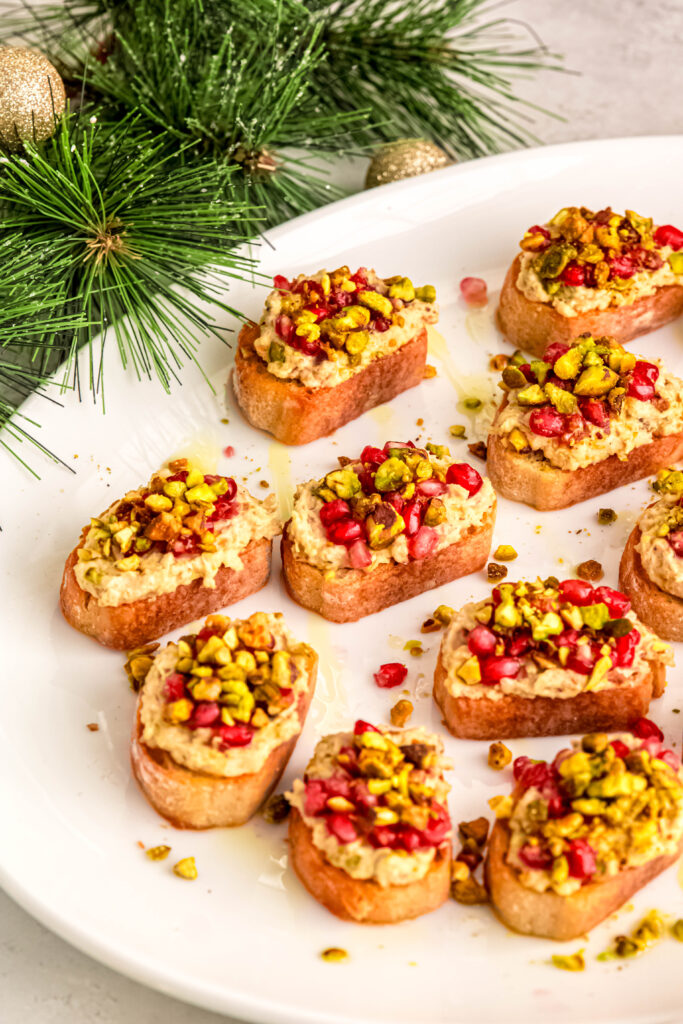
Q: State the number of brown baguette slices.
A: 10